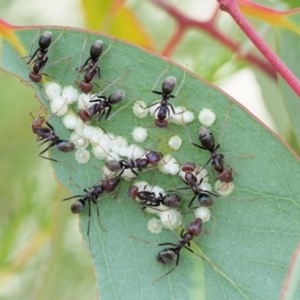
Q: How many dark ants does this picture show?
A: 11